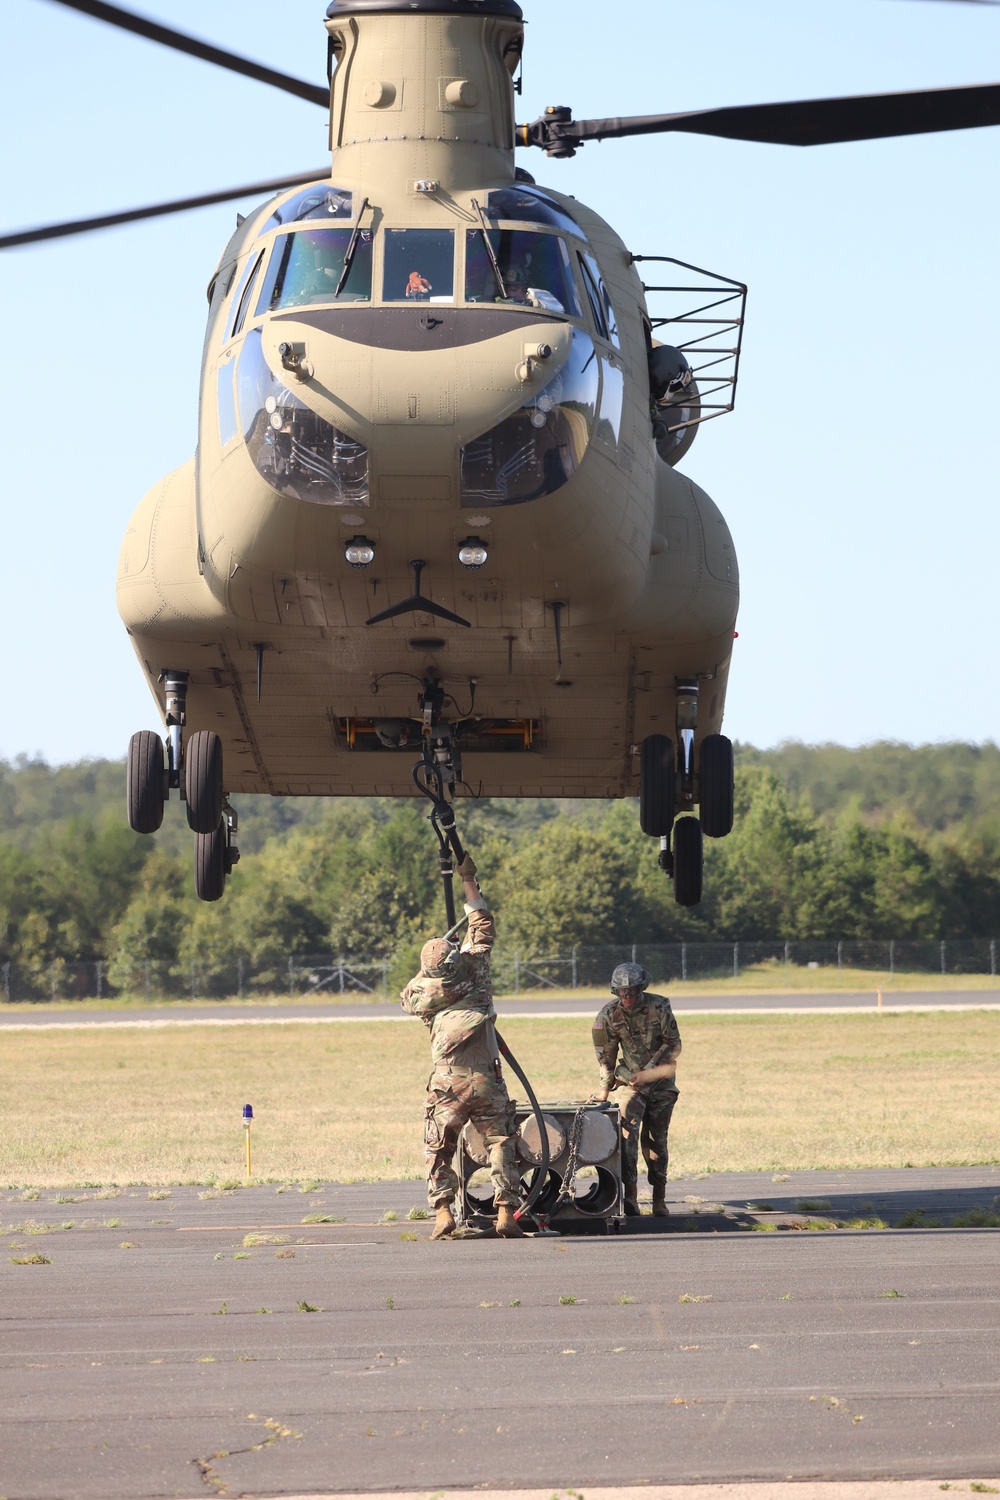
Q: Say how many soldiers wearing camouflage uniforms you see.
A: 2